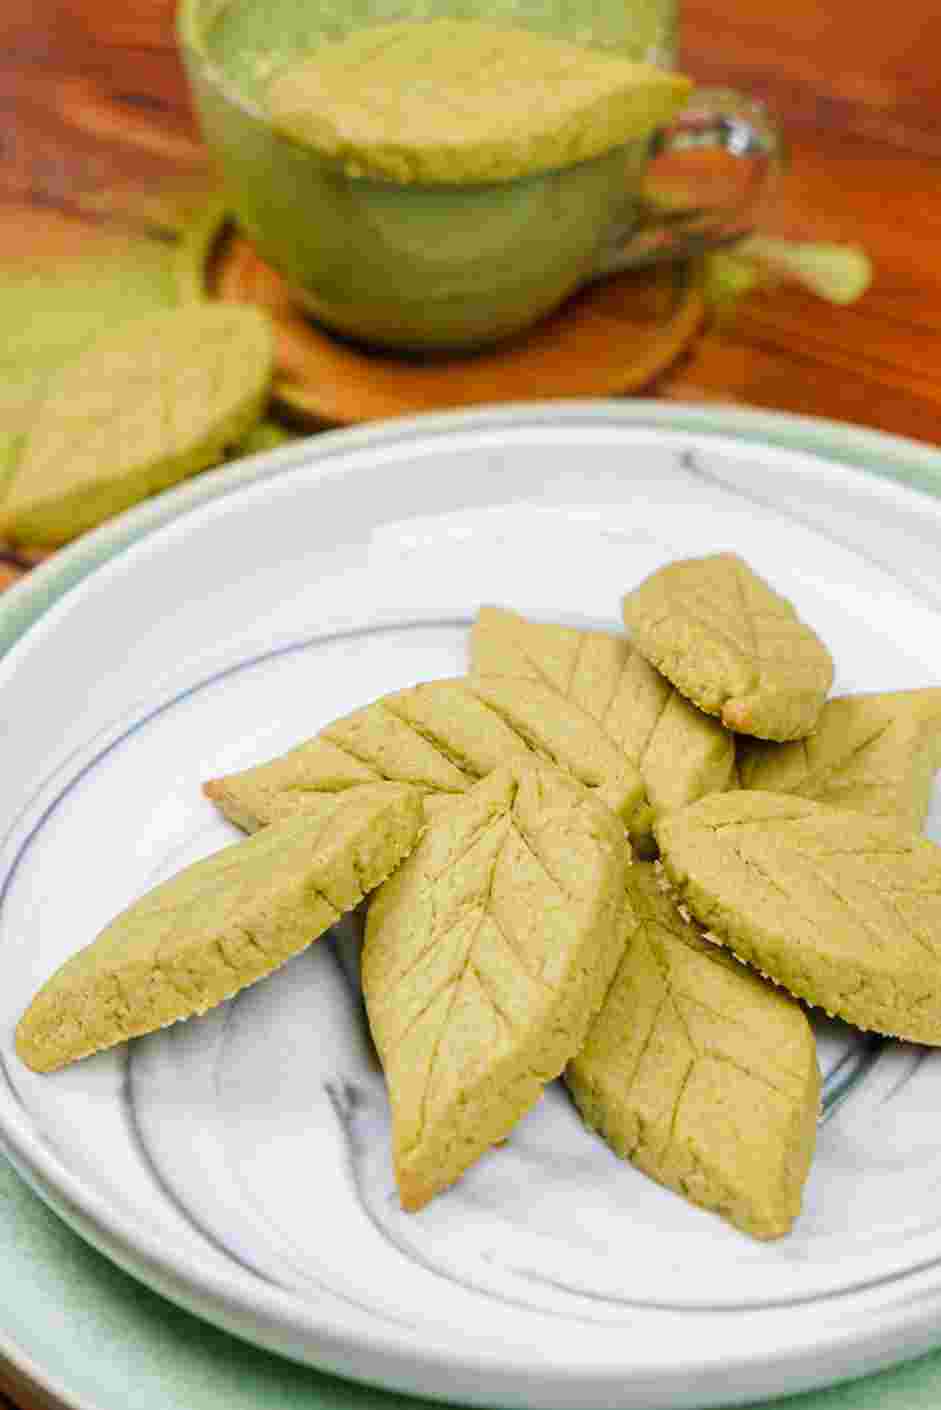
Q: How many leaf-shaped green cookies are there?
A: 10